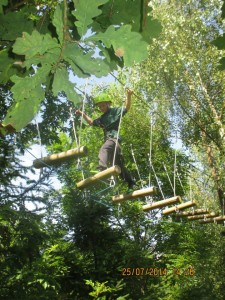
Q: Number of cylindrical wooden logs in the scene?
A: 8